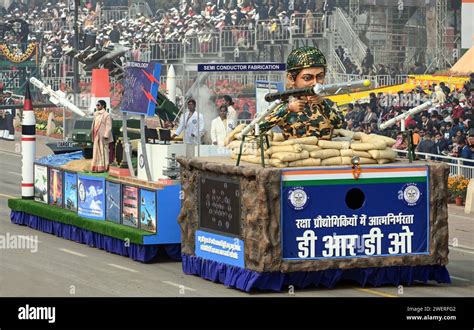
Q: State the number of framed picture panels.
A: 7